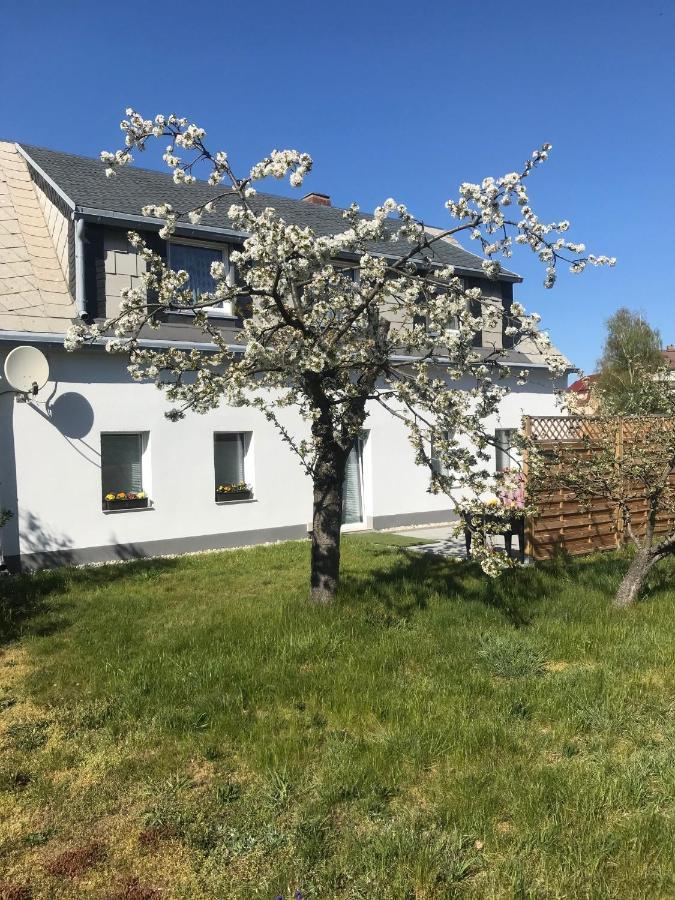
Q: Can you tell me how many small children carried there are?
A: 0